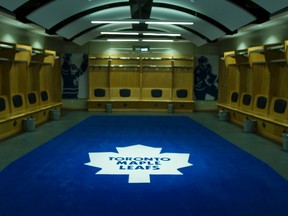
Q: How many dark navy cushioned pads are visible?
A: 12